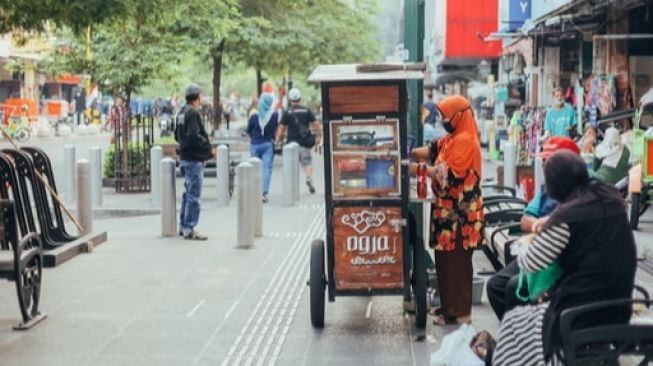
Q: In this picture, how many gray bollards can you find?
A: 12